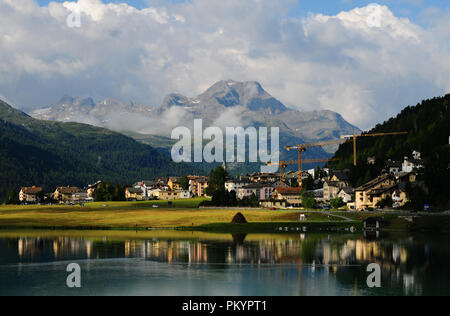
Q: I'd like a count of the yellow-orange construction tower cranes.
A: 3